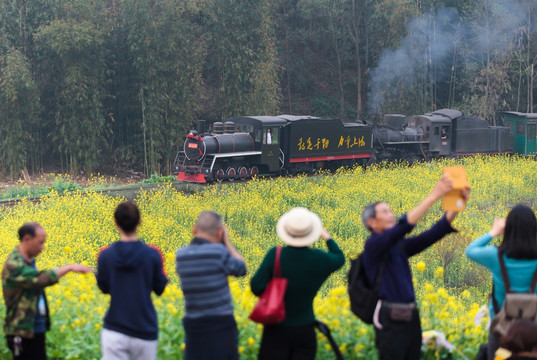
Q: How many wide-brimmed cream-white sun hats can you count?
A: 1